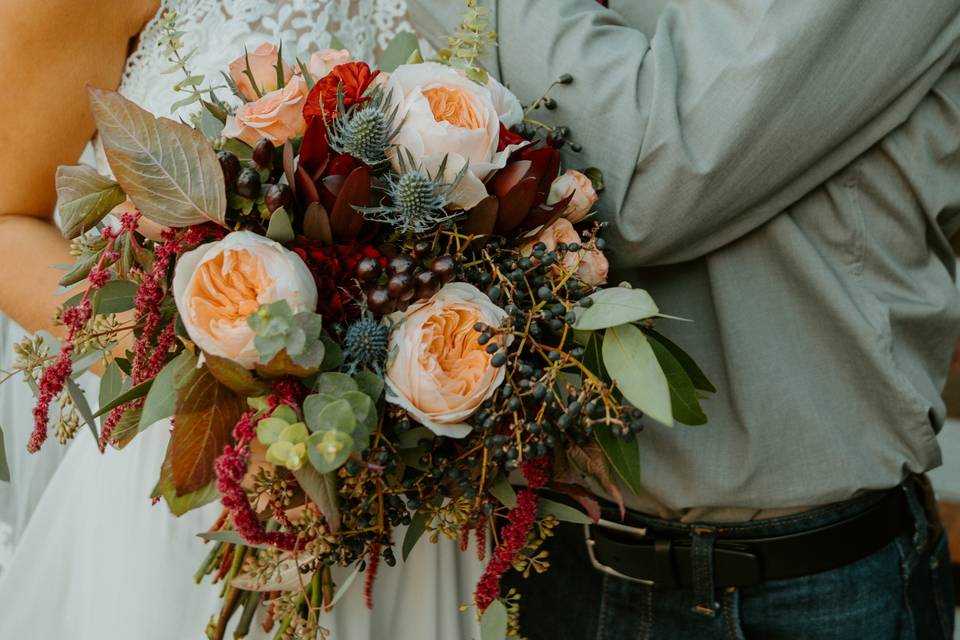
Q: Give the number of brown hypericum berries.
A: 11